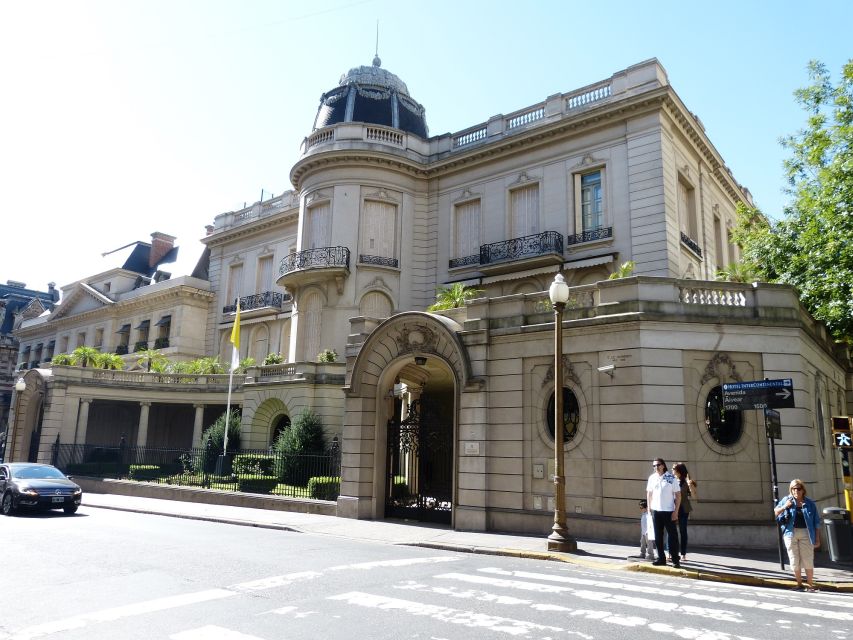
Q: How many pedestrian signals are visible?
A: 1